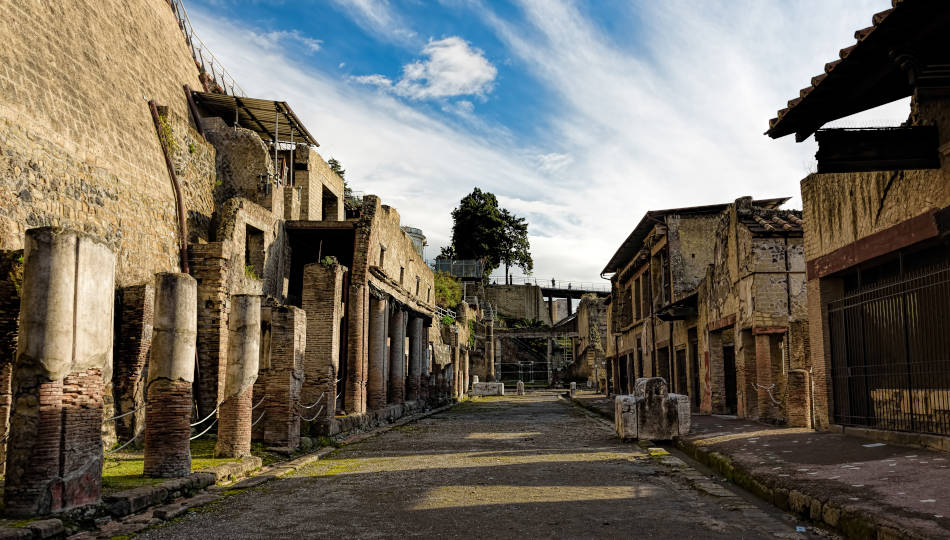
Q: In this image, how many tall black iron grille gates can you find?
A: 1